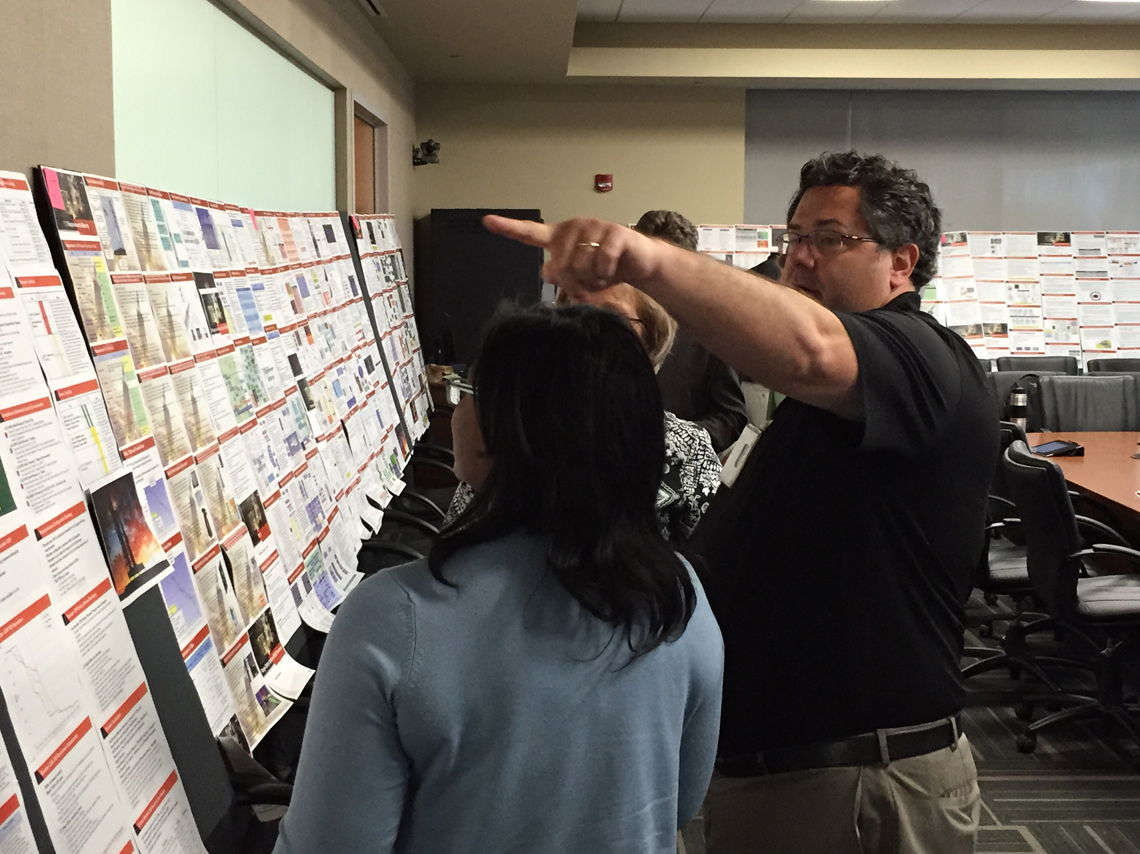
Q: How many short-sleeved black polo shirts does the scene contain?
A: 1